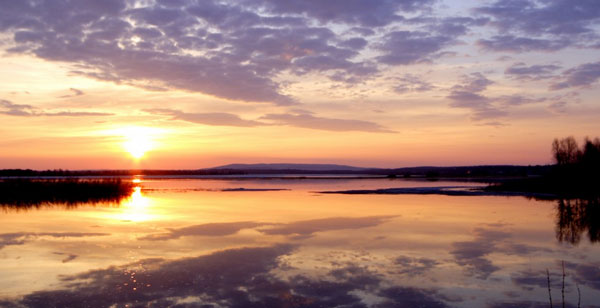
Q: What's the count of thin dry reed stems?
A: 3